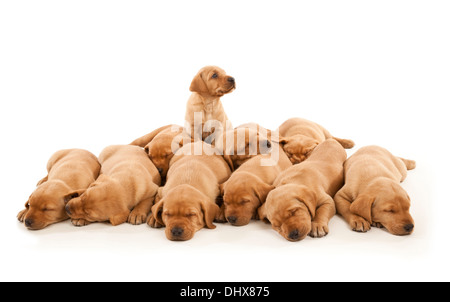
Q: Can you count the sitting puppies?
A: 1